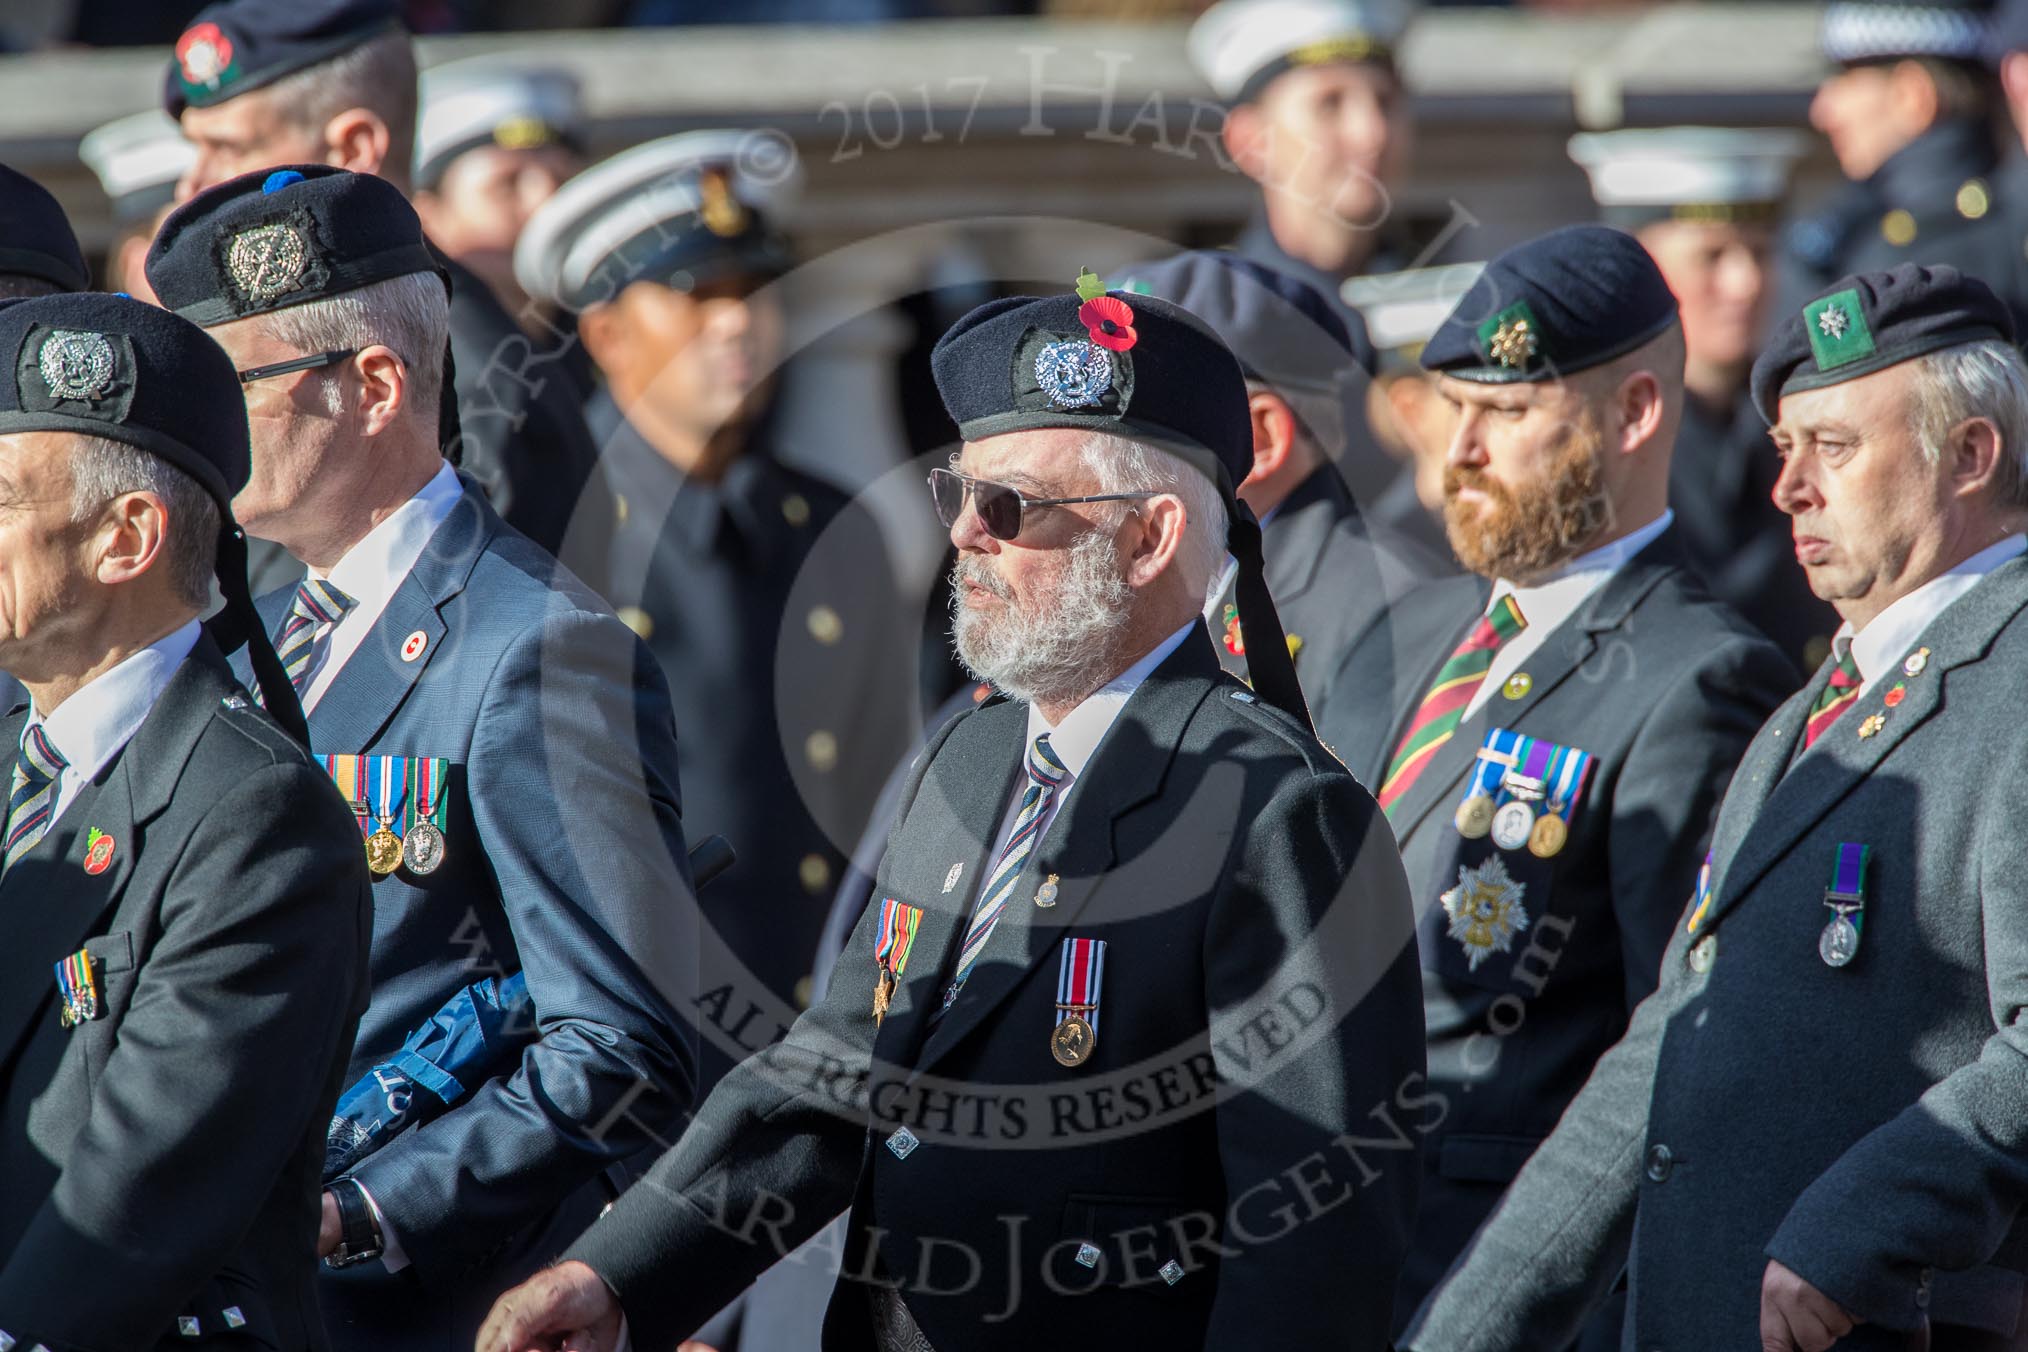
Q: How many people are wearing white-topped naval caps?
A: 6